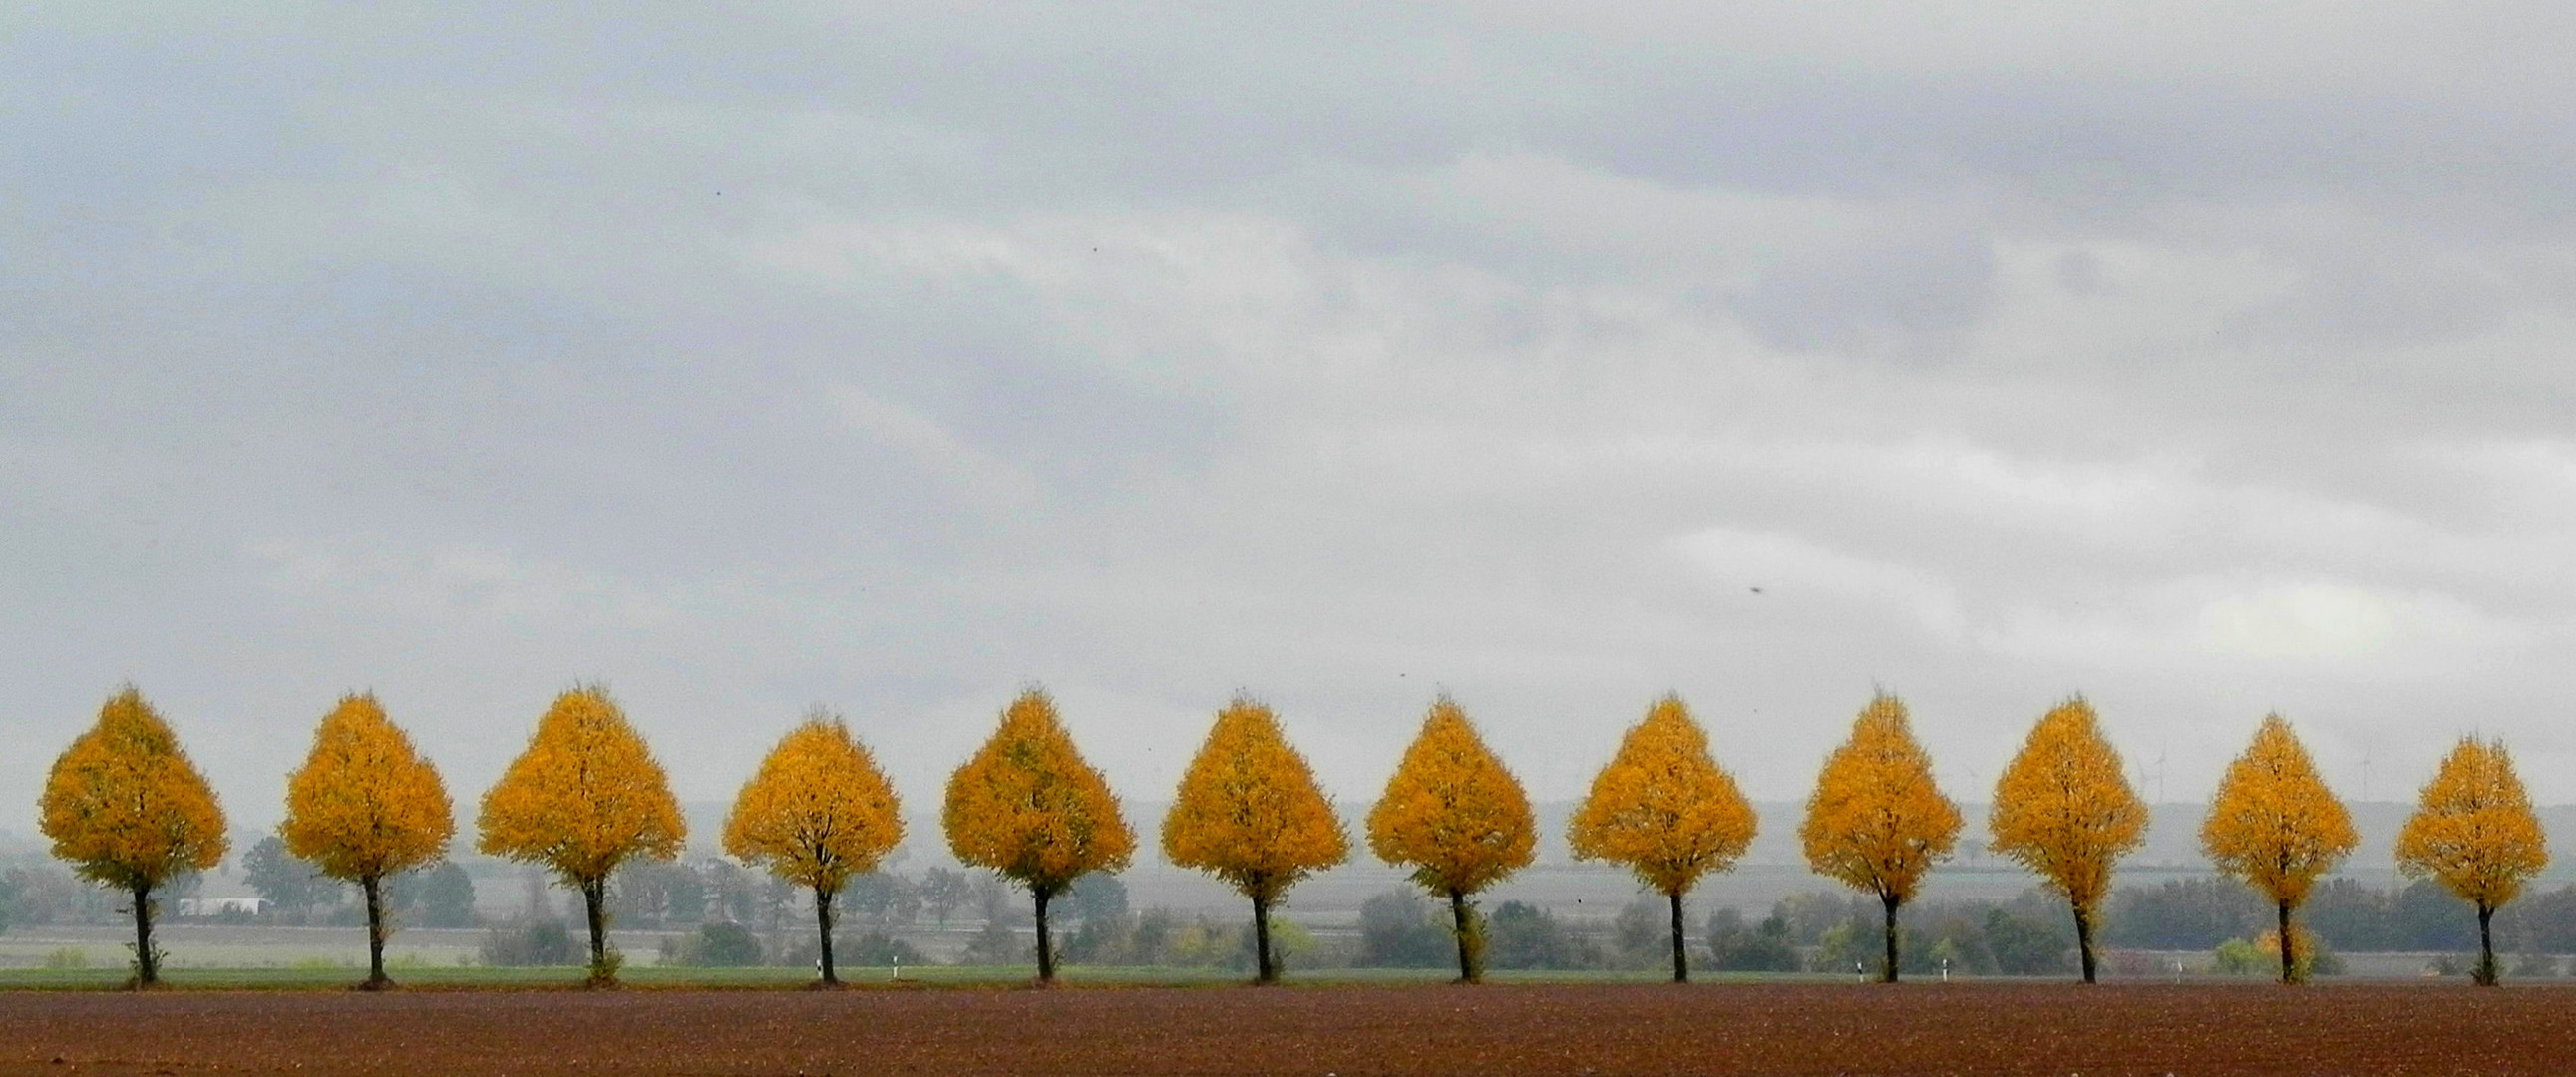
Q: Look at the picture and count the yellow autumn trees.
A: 12